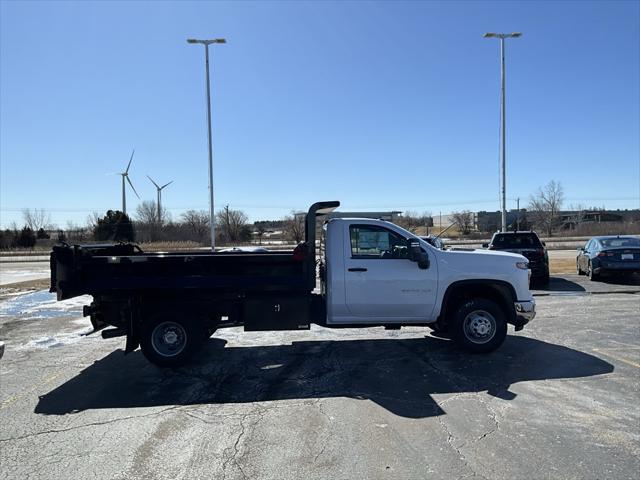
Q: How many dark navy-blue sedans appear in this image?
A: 1